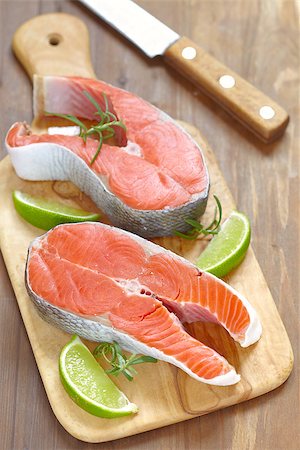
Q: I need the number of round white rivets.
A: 3